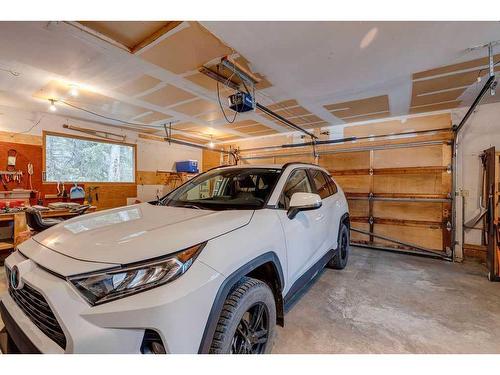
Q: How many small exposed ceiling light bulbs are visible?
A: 3